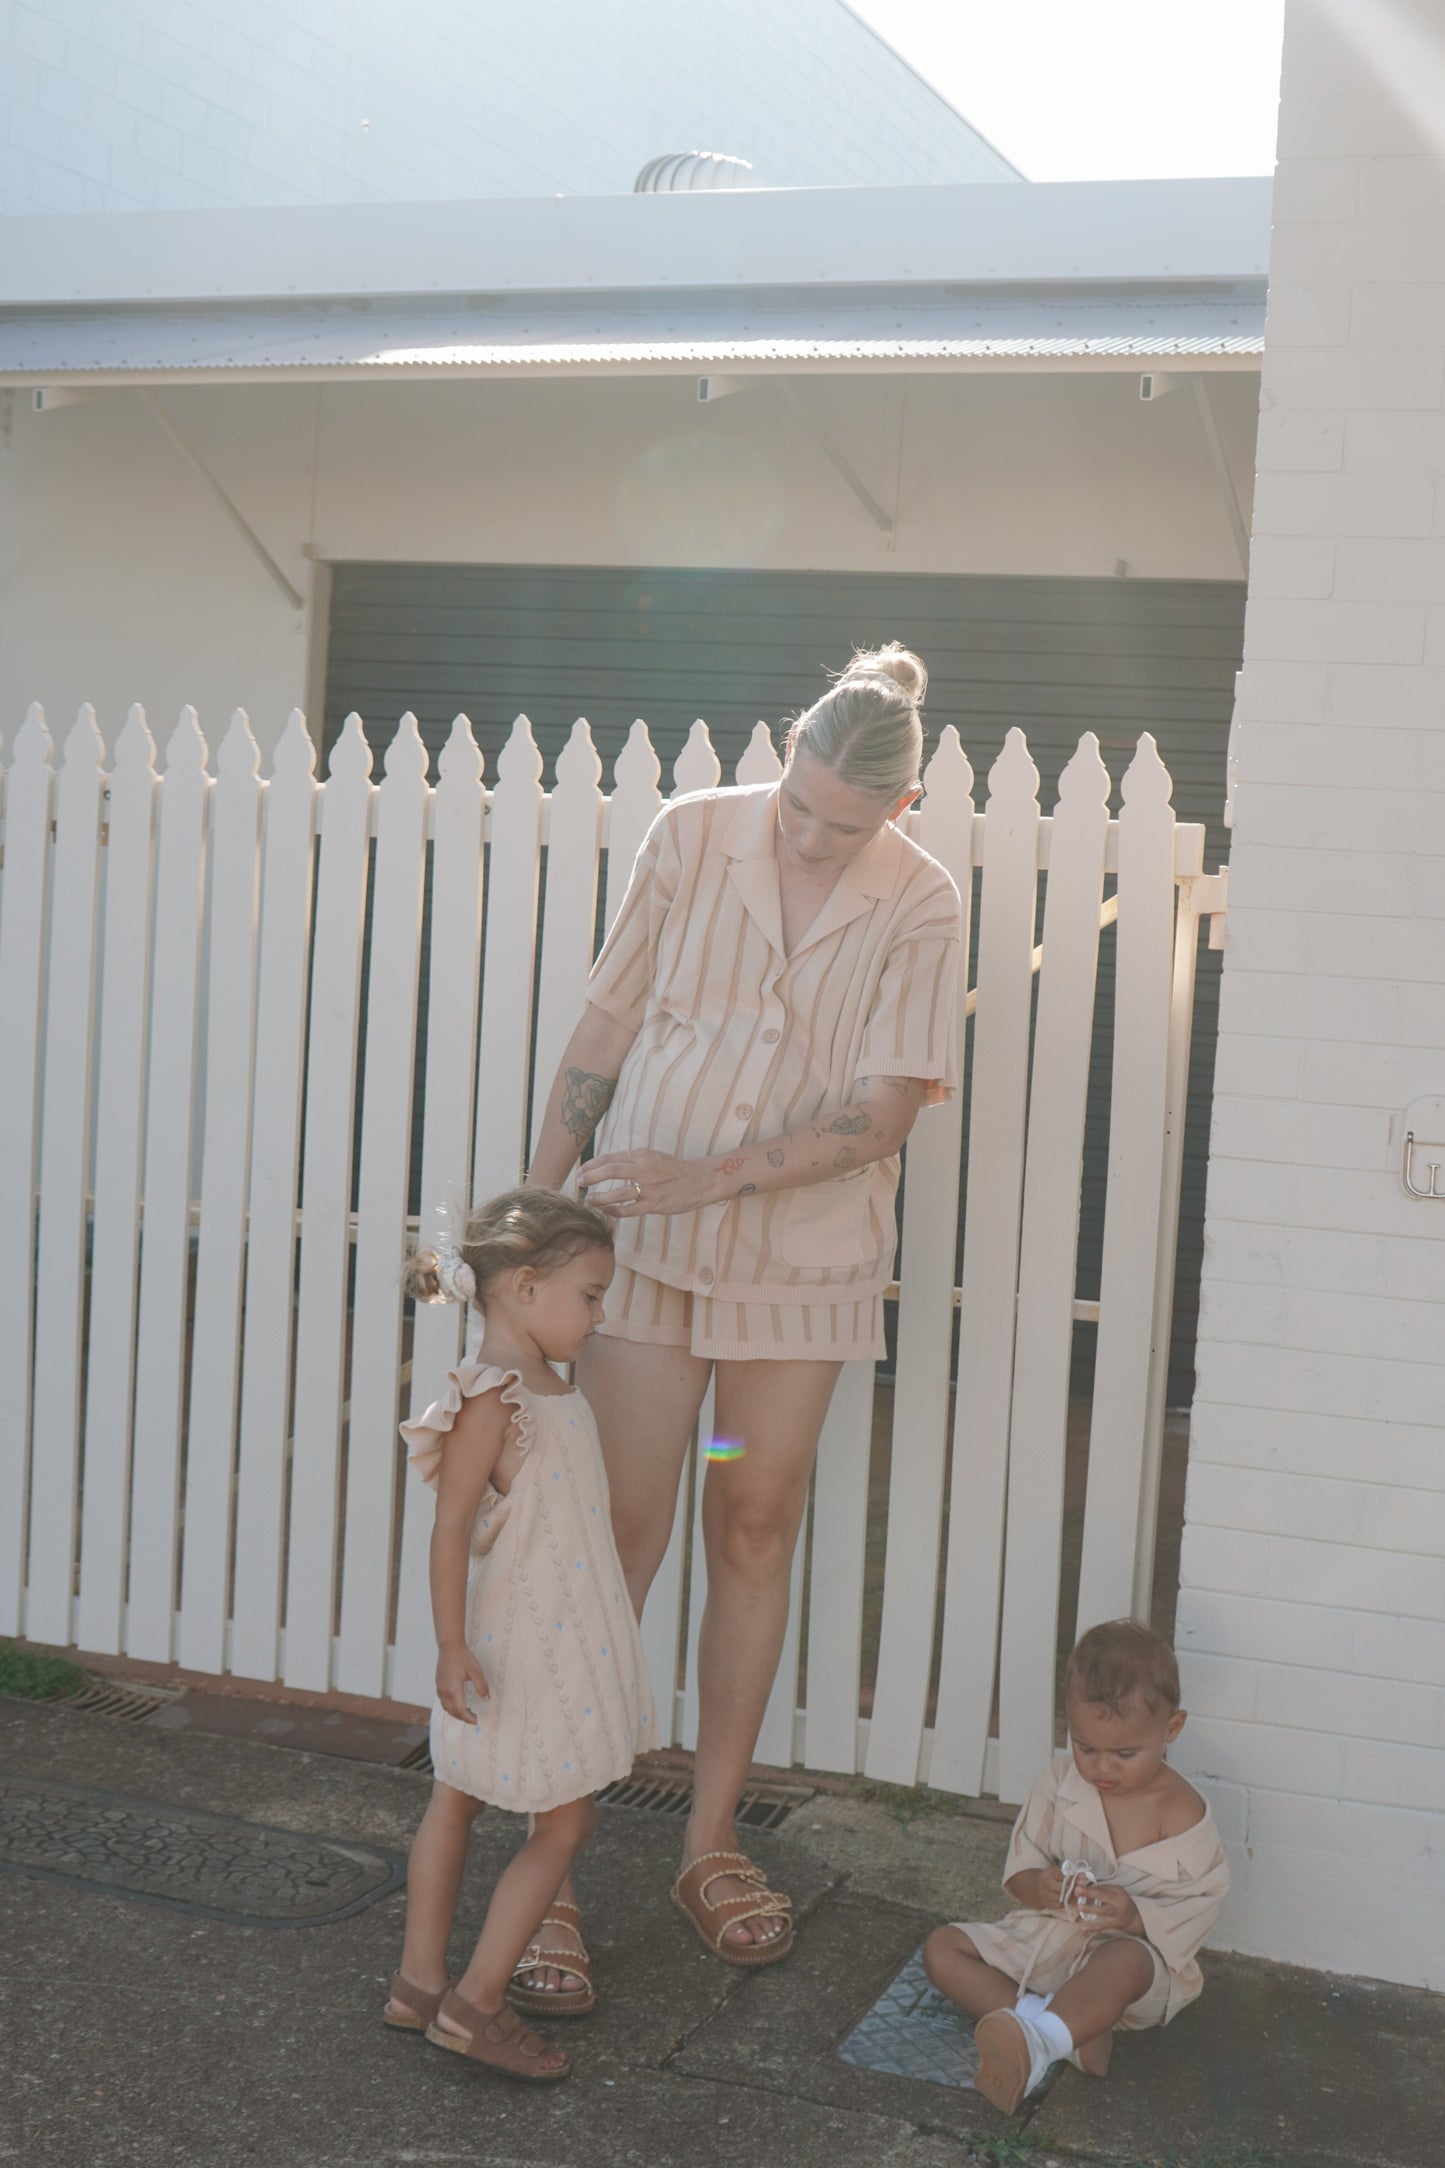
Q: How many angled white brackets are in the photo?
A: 3